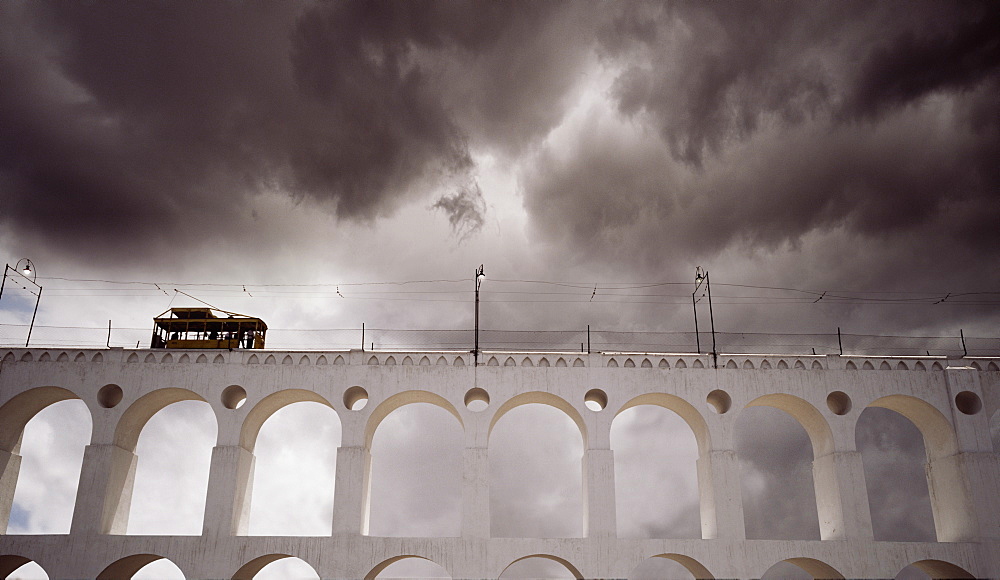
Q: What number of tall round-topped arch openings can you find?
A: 8